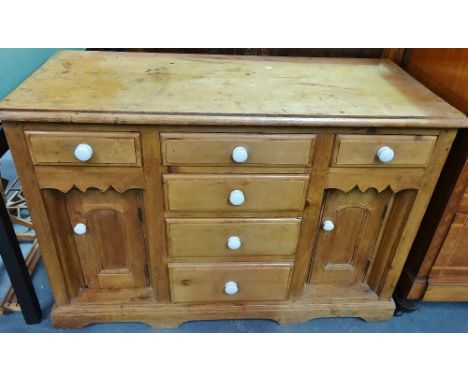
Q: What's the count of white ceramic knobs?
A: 8